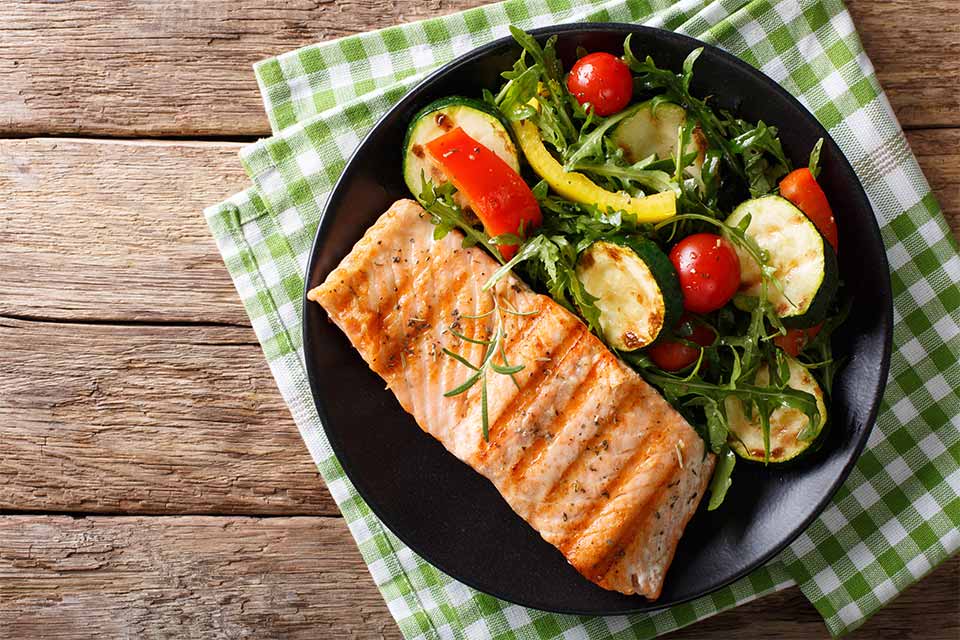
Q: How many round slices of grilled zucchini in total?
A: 5